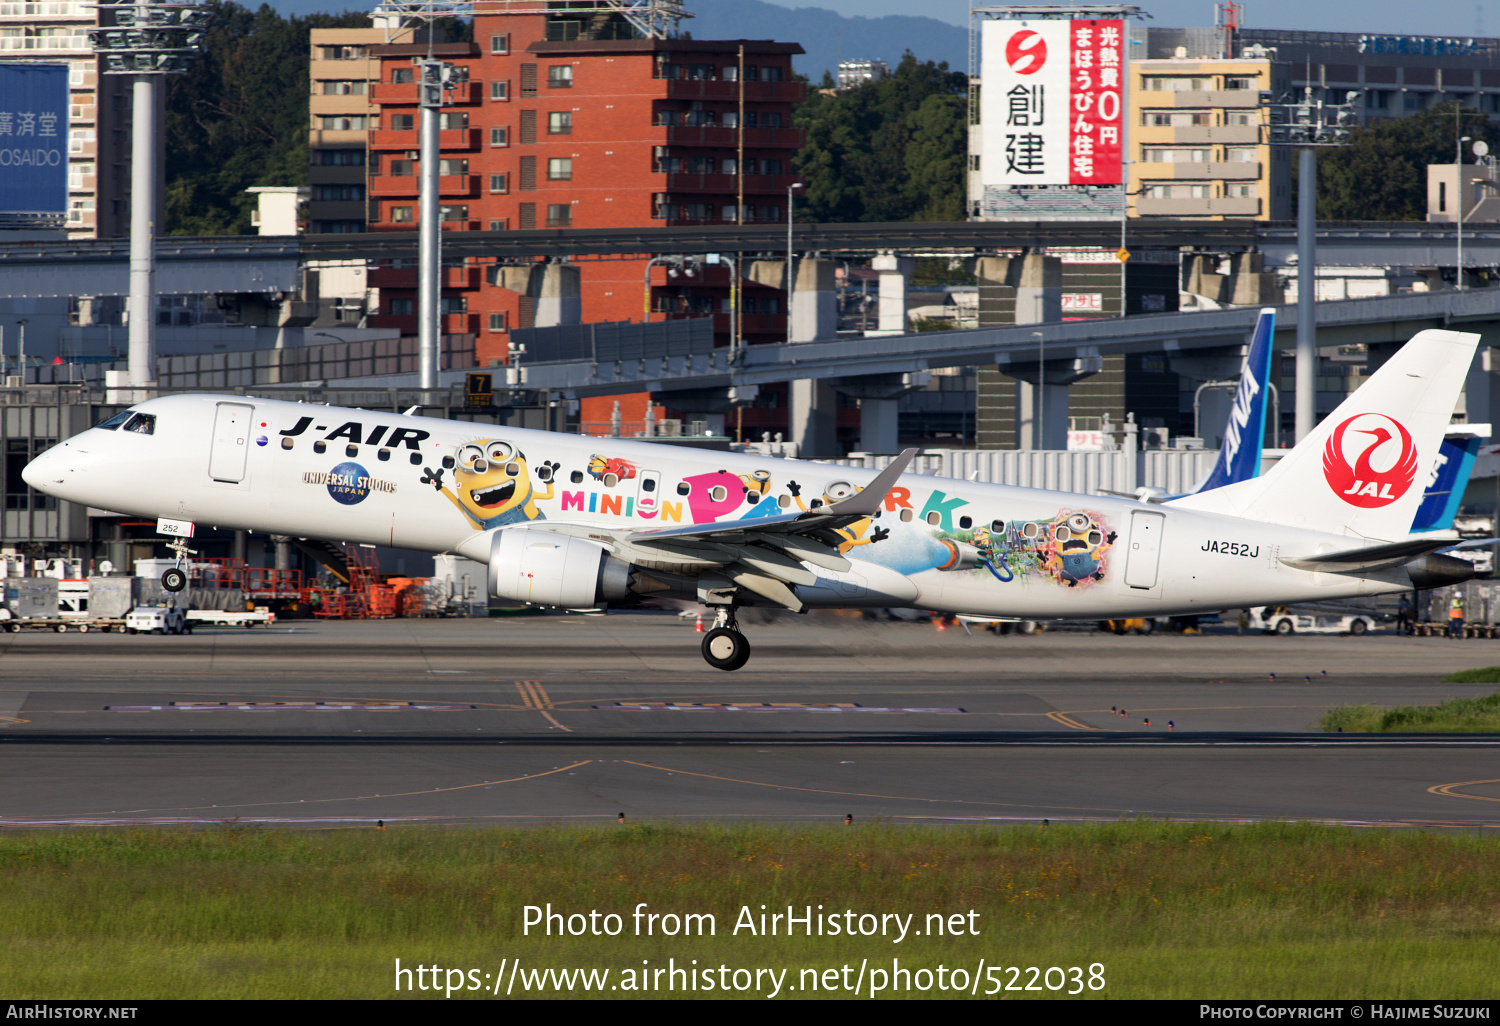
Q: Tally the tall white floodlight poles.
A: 3